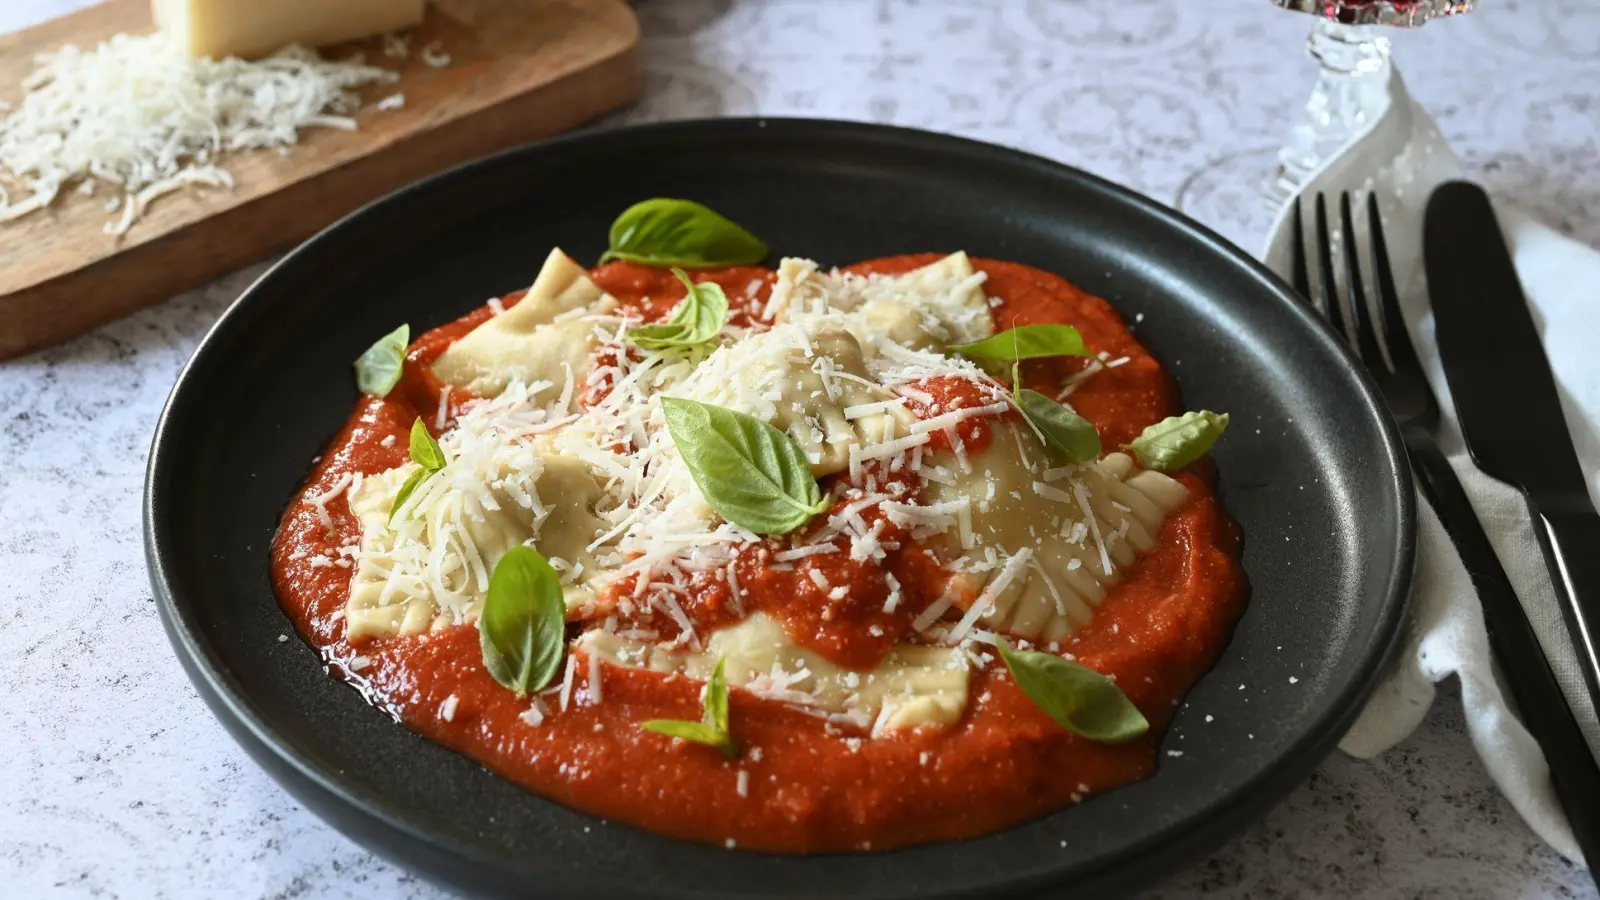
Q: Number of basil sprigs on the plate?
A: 11